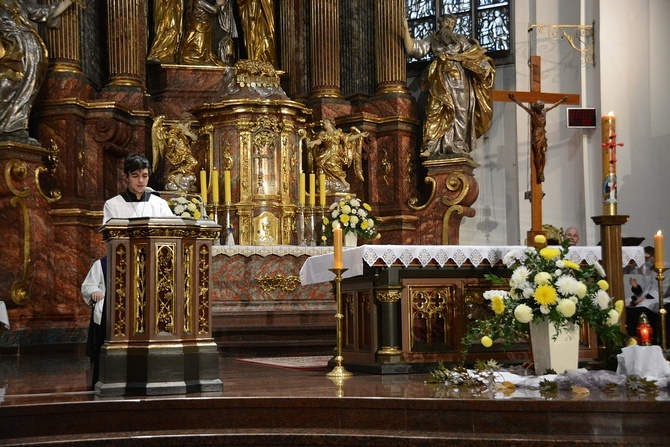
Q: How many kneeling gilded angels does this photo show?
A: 2